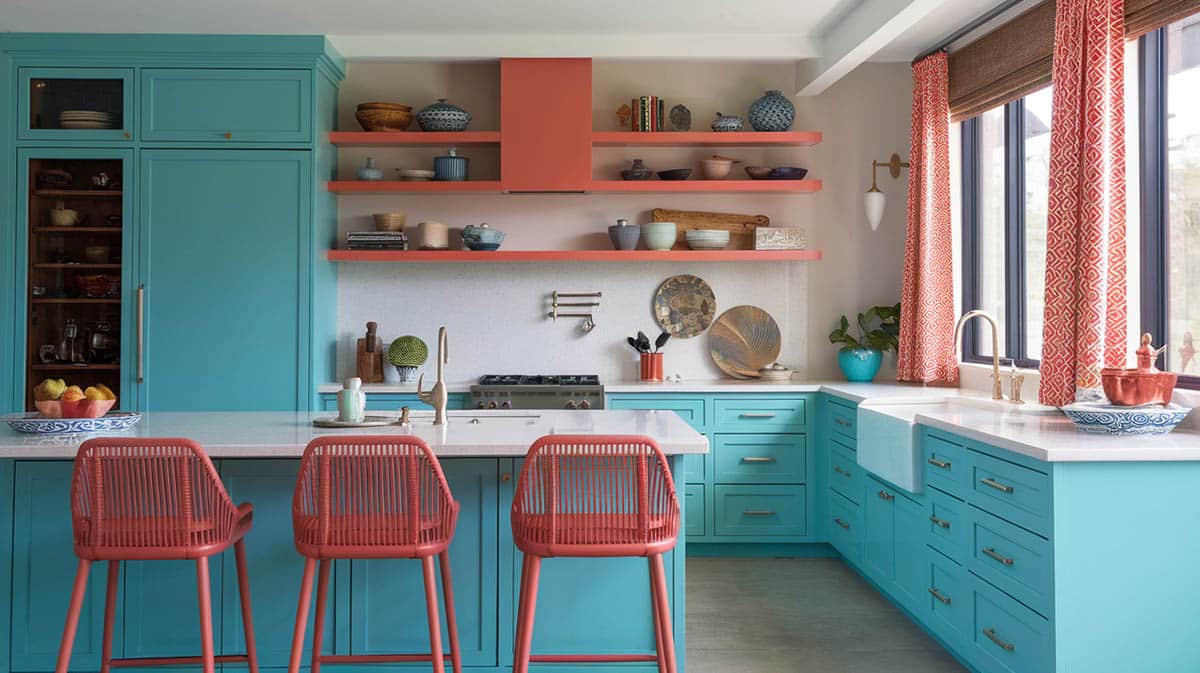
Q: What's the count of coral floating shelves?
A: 5